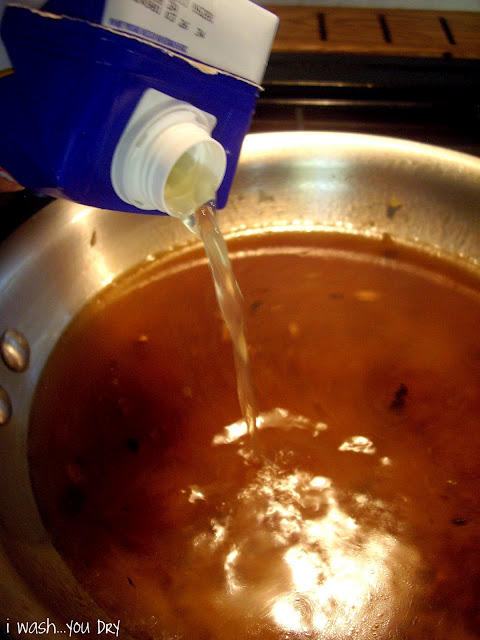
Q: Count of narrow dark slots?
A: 3